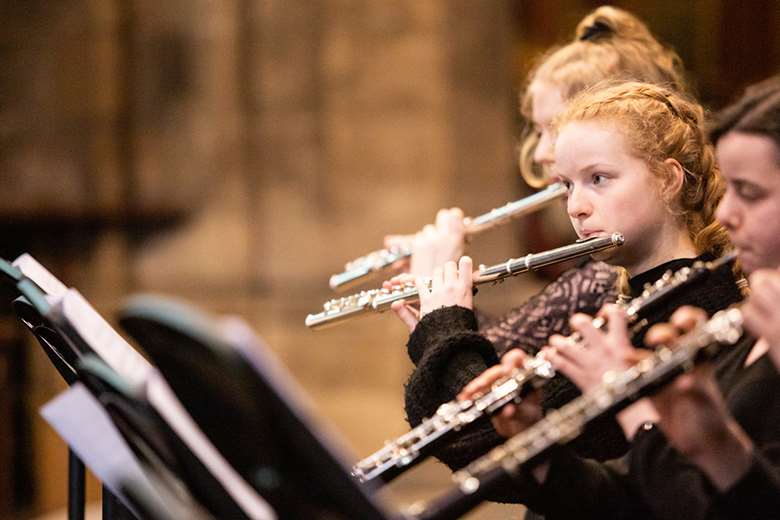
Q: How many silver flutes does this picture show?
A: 2